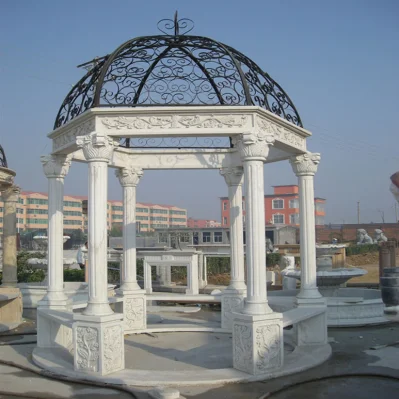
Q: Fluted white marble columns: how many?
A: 6